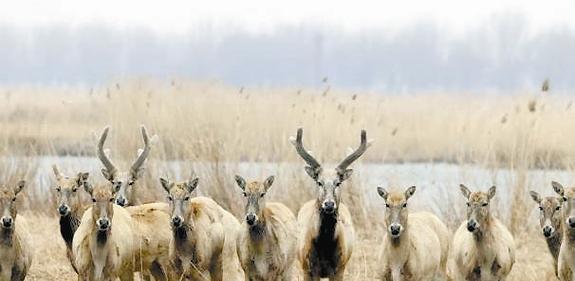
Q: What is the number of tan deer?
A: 11